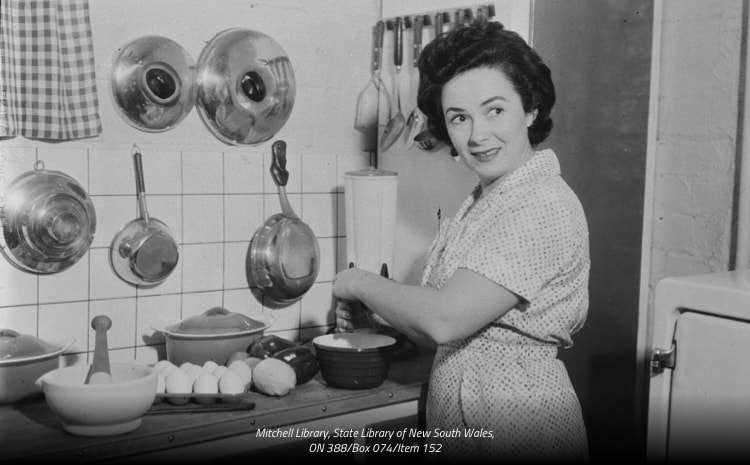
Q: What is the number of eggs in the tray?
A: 11